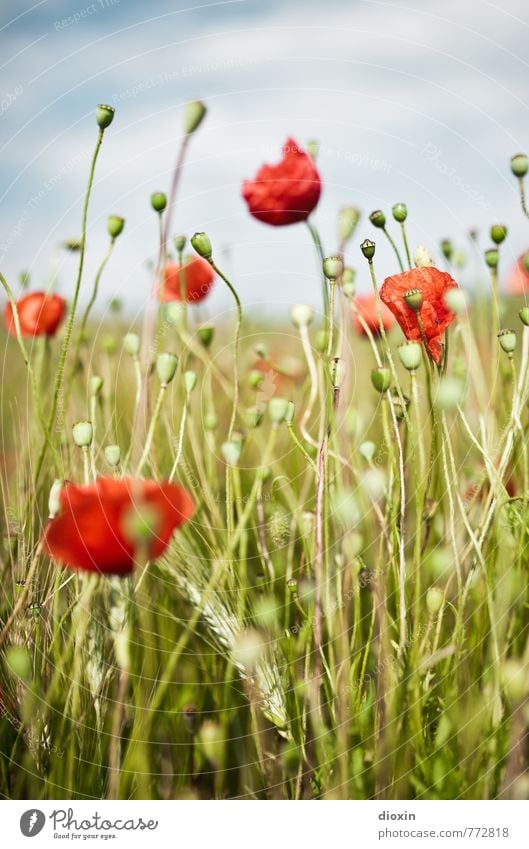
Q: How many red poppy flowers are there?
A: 7